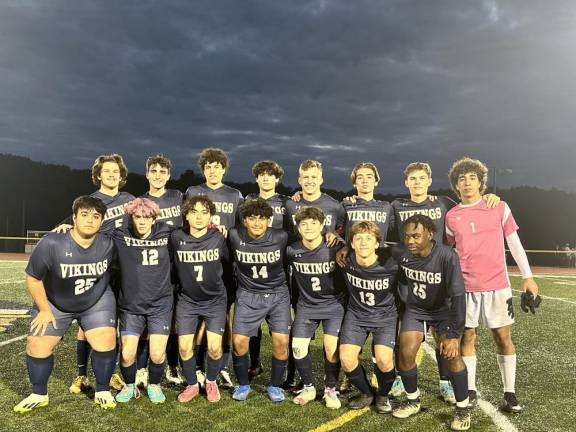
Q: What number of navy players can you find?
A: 14